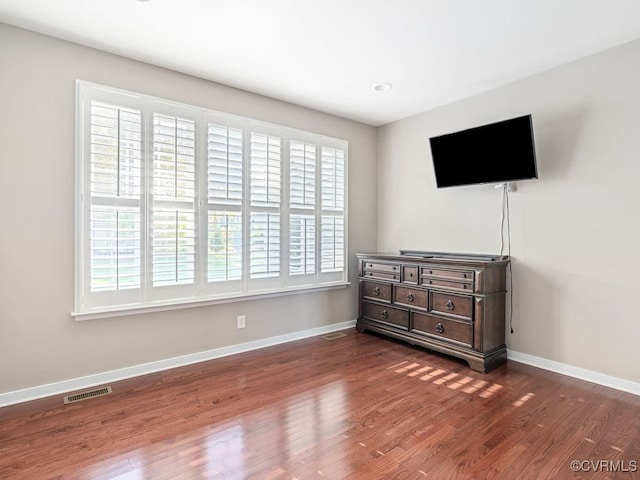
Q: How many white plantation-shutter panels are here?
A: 6